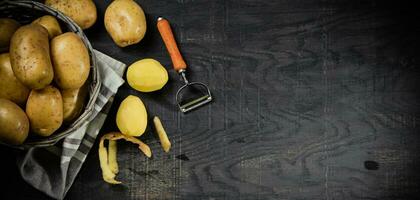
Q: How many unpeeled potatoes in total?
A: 10